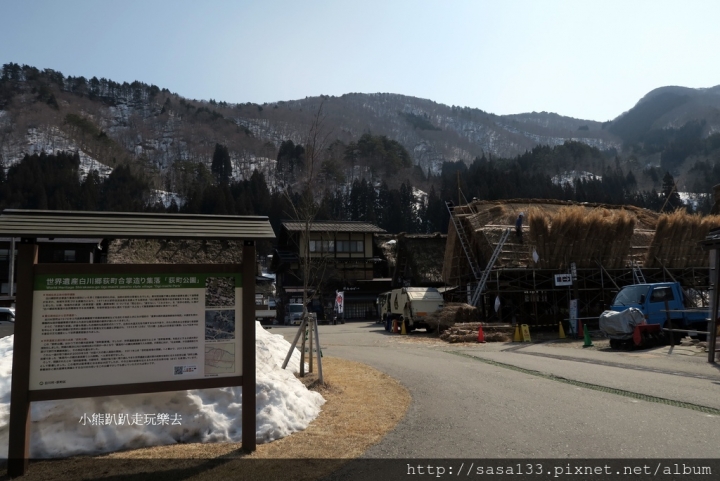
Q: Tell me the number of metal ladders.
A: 3